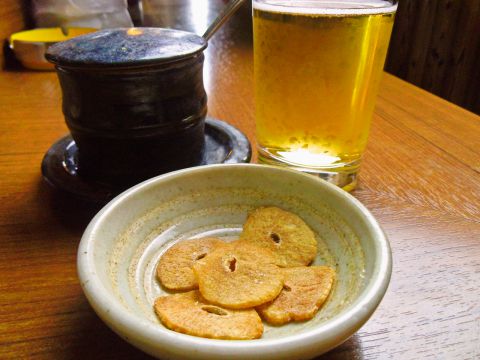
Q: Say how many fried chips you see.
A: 5